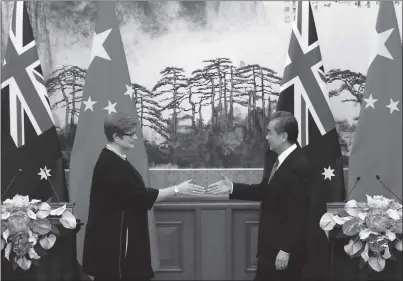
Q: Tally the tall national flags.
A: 4